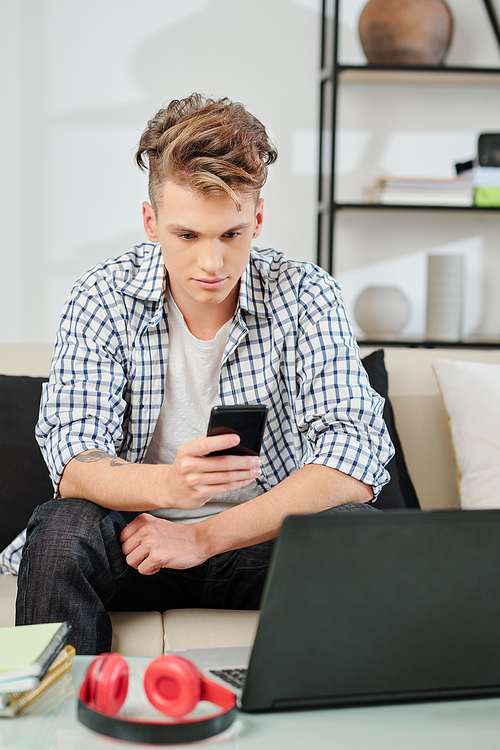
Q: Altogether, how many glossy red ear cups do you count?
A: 2